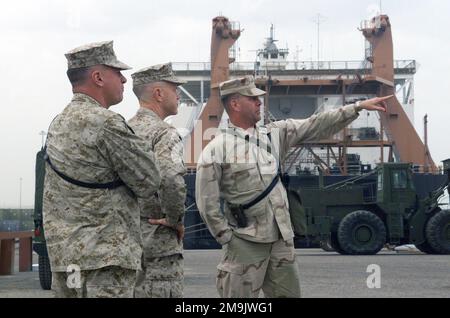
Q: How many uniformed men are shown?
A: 3